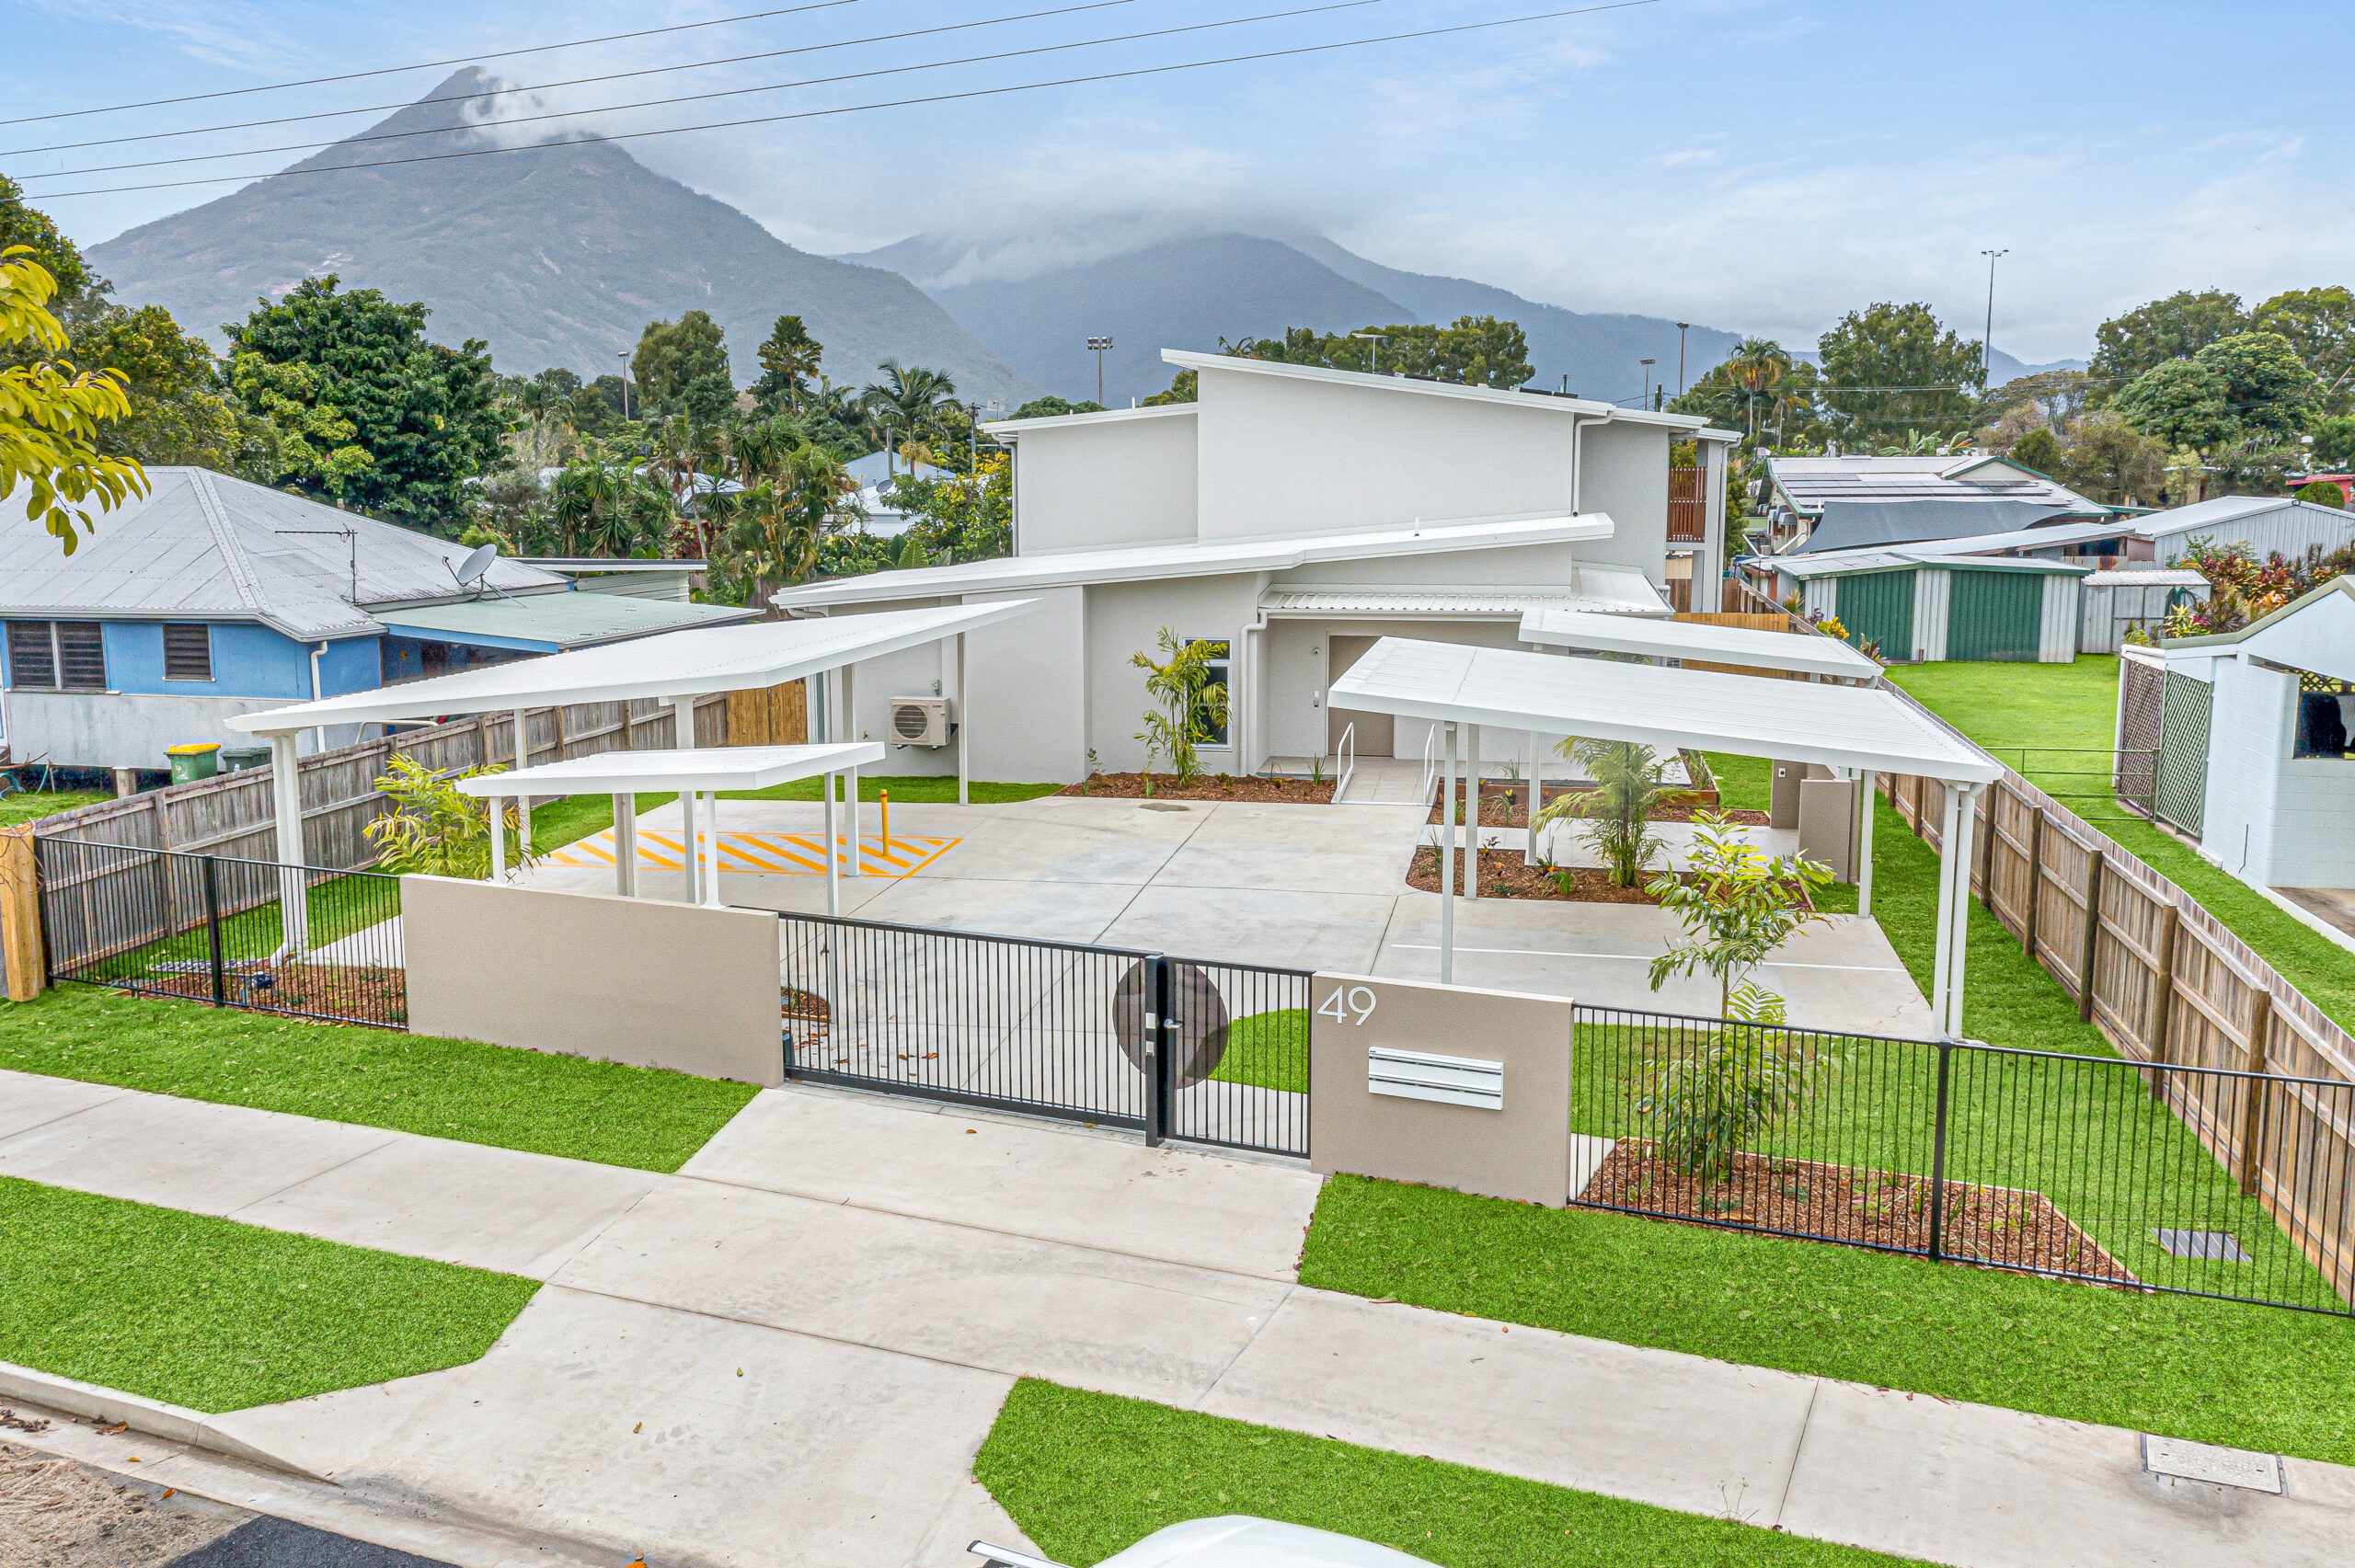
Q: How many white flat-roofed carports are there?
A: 4